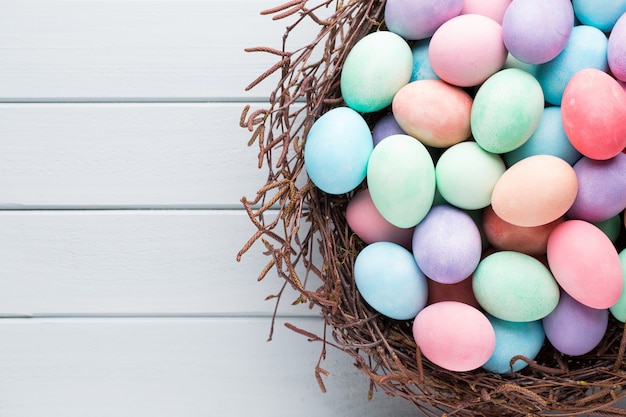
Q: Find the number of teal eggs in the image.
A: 7